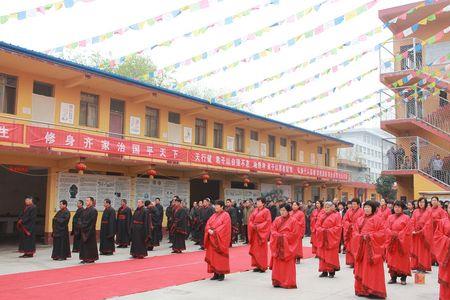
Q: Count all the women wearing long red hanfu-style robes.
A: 13